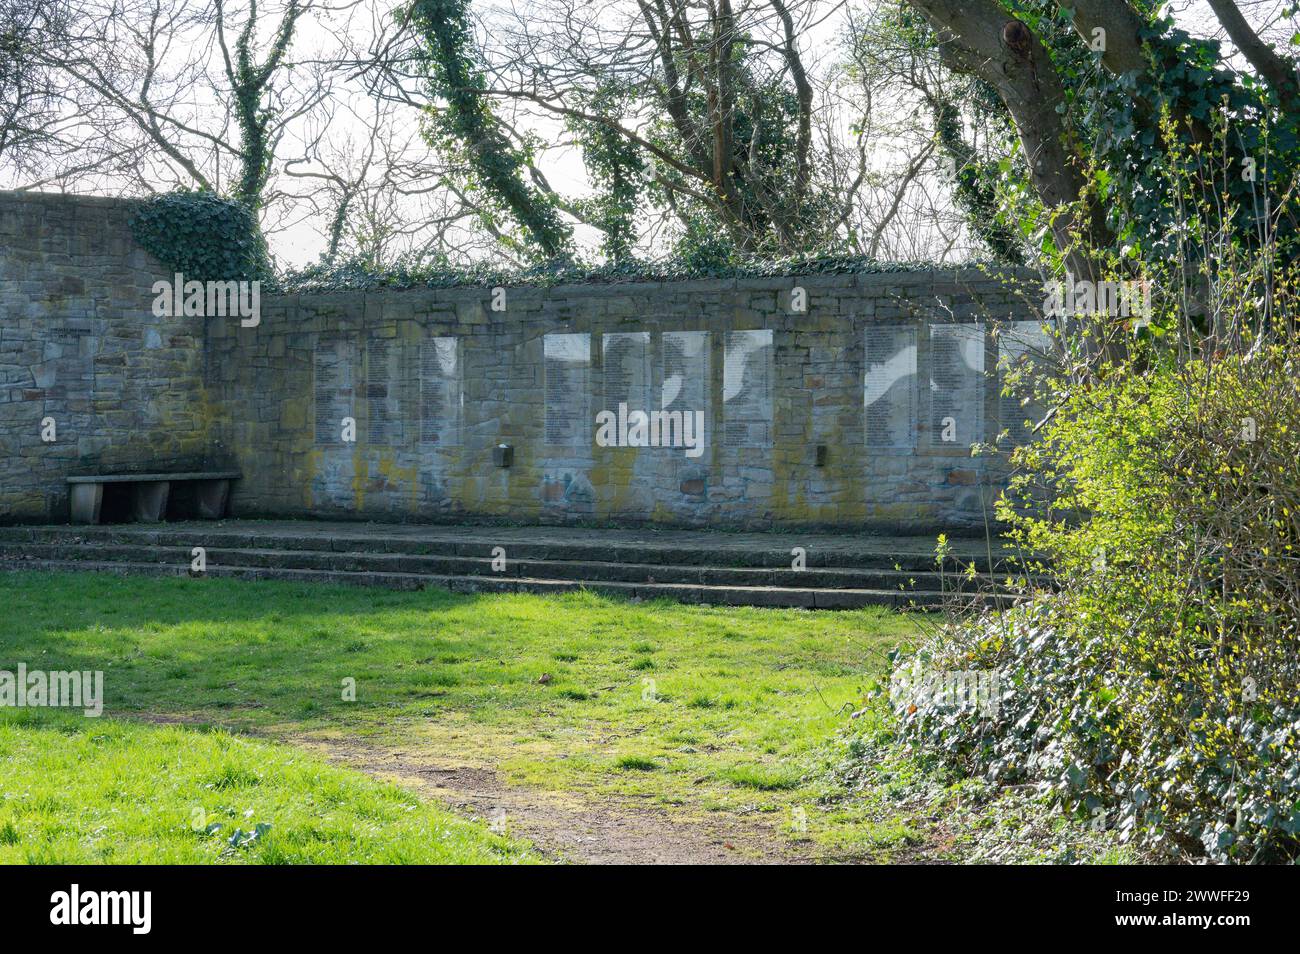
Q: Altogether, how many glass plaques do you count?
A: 10